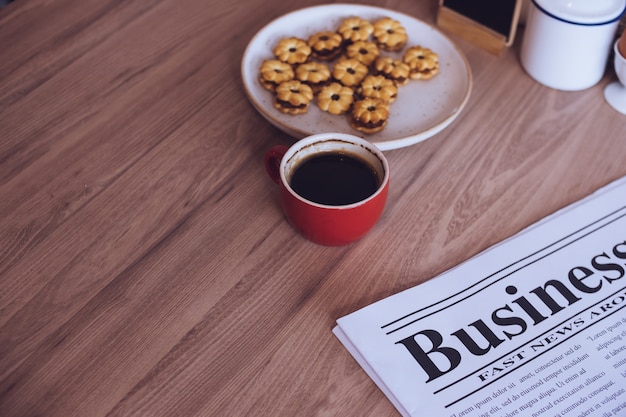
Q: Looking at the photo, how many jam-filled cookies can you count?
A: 14